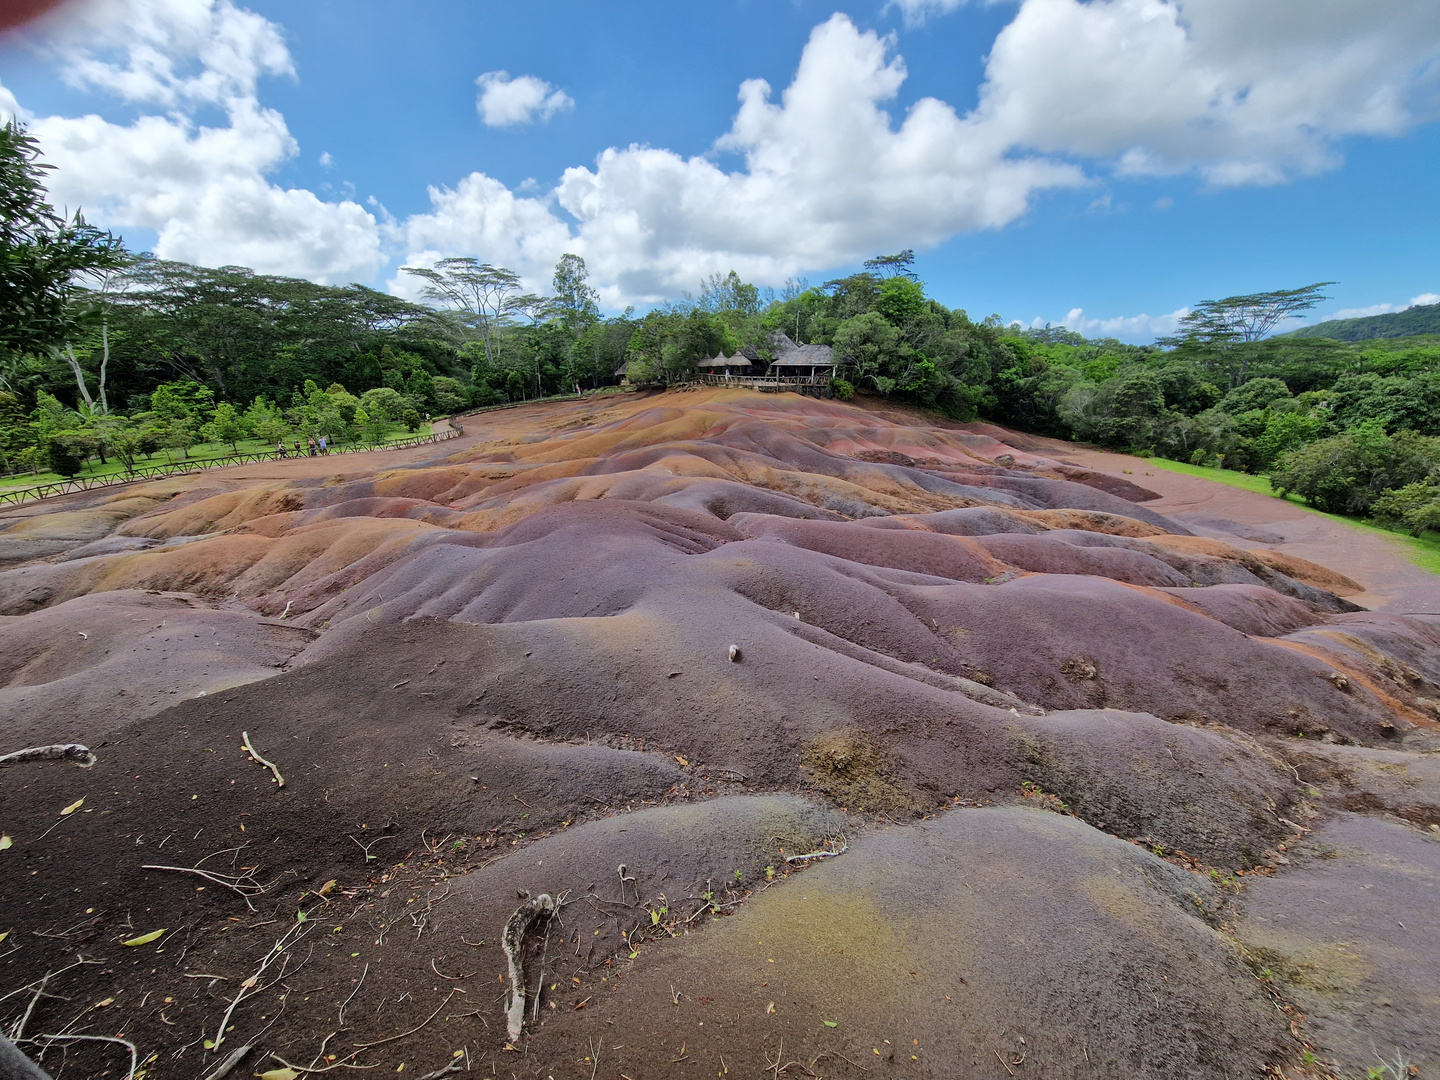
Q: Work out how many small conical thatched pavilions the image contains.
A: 3